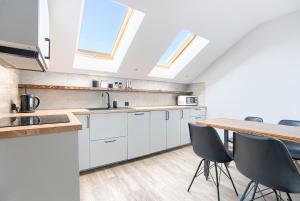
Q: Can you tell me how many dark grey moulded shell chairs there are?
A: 4